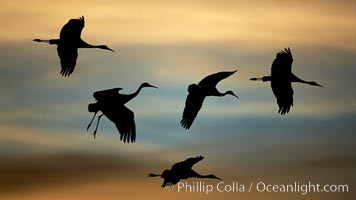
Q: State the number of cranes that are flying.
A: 5